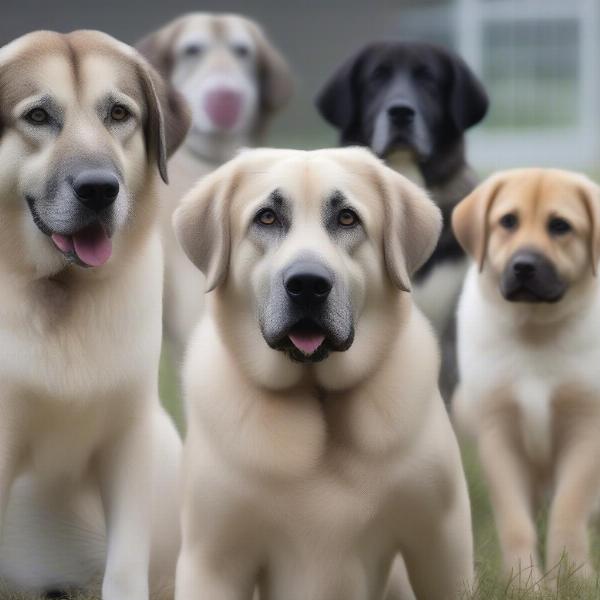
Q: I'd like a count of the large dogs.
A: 4